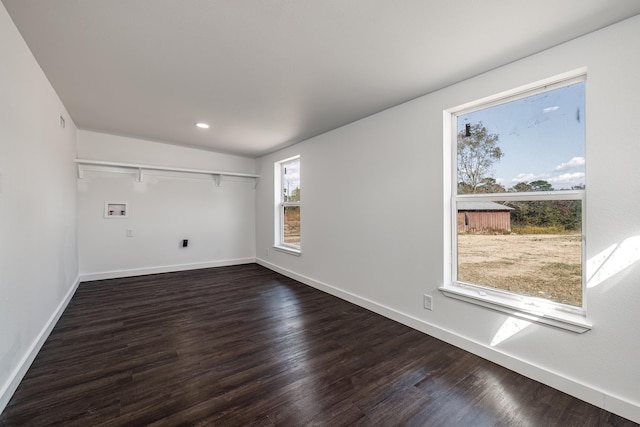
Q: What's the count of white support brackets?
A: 4